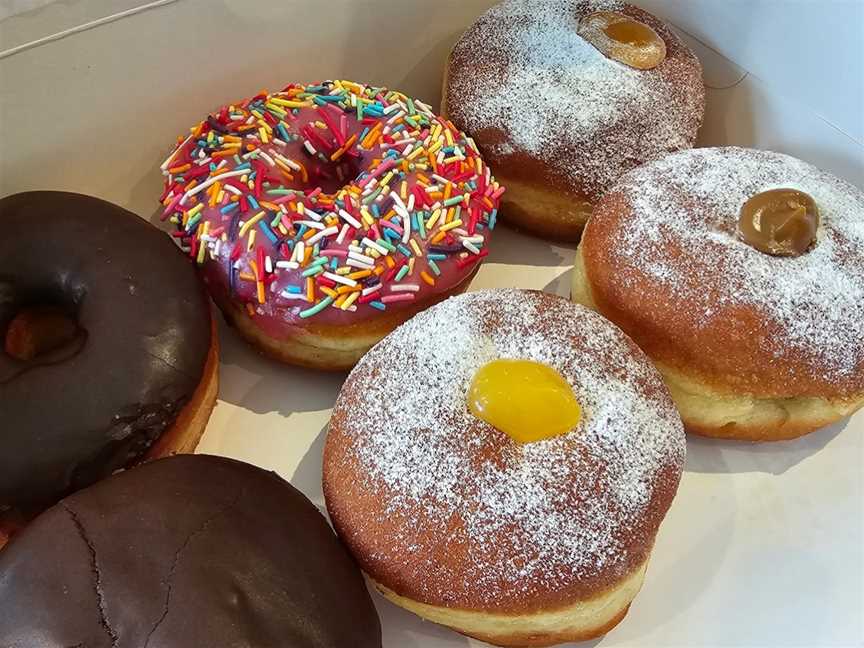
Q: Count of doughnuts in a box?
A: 6